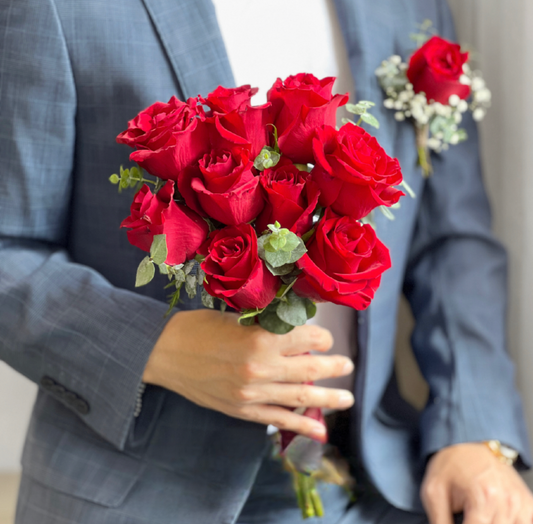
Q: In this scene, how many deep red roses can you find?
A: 10